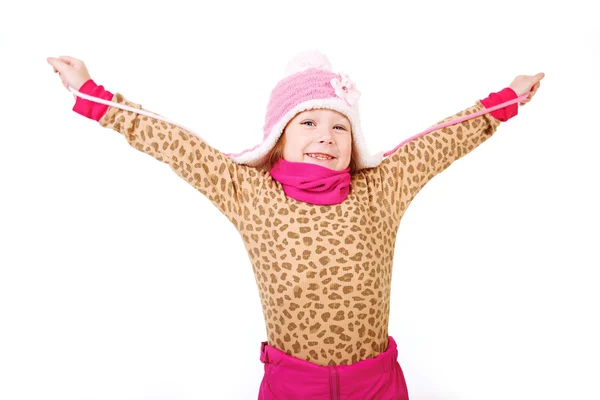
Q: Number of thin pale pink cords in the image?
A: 2